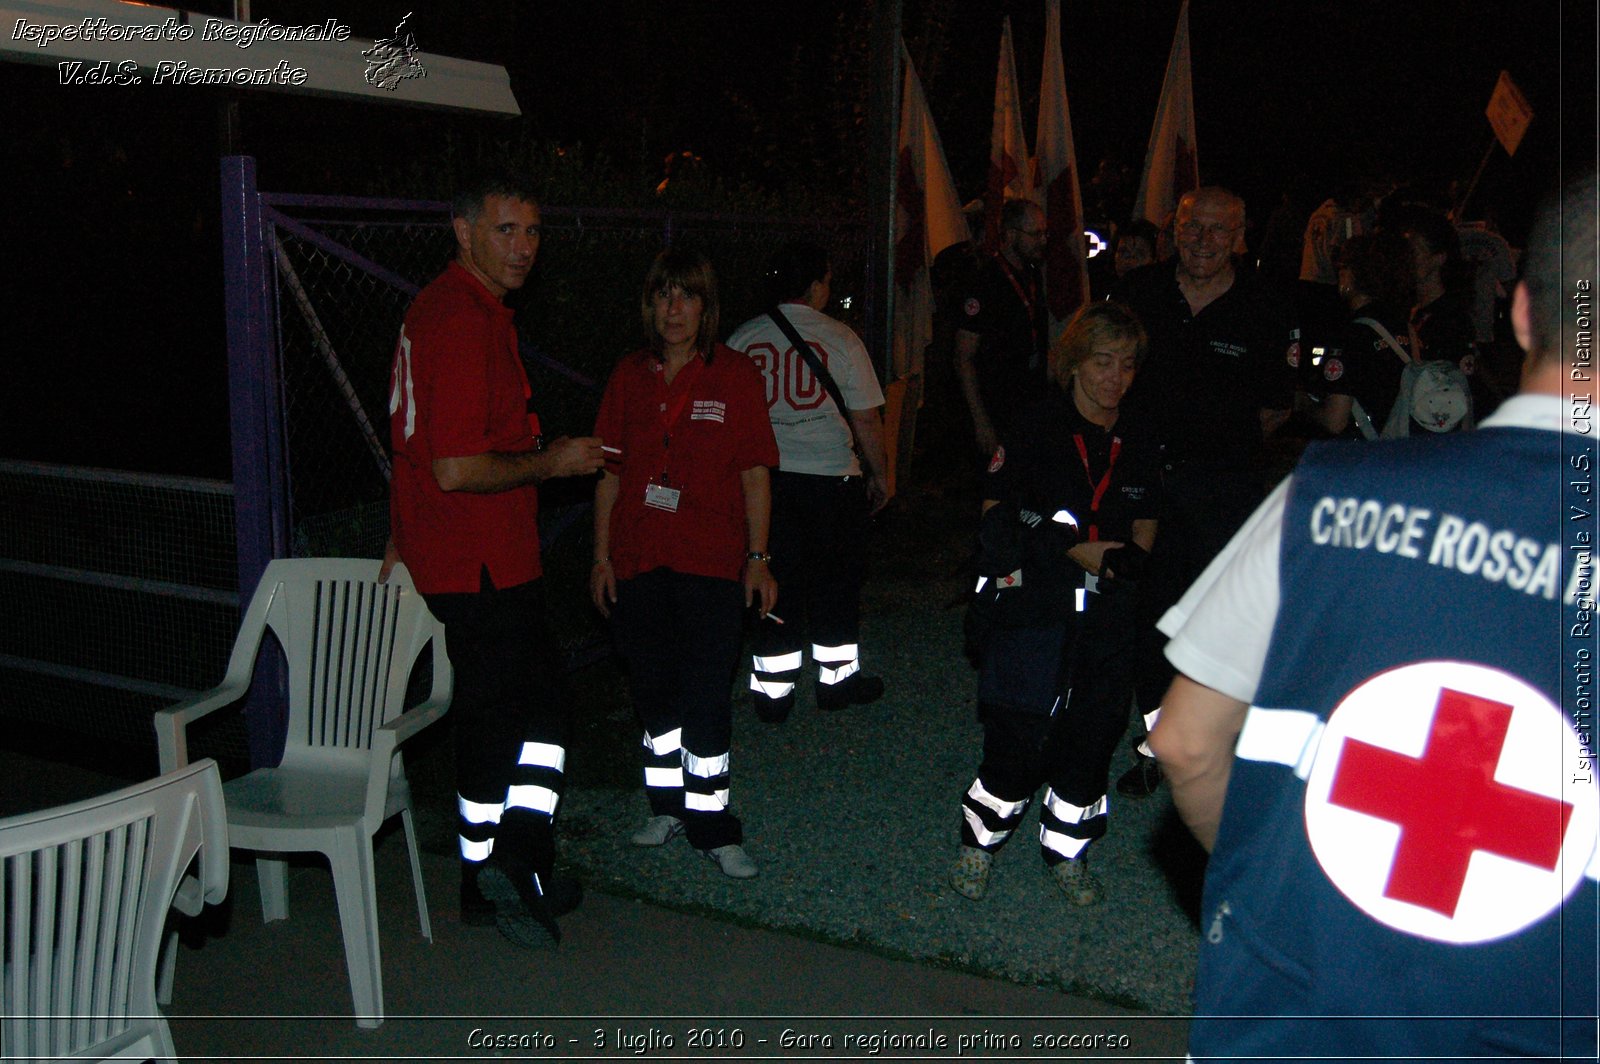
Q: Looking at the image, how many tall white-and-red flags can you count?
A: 4